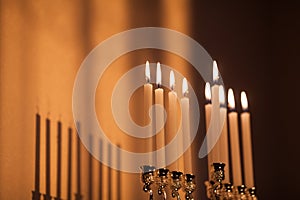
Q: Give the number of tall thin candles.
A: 9